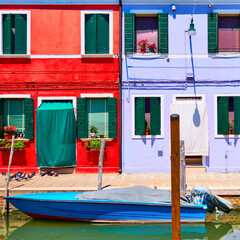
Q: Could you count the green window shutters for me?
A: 15